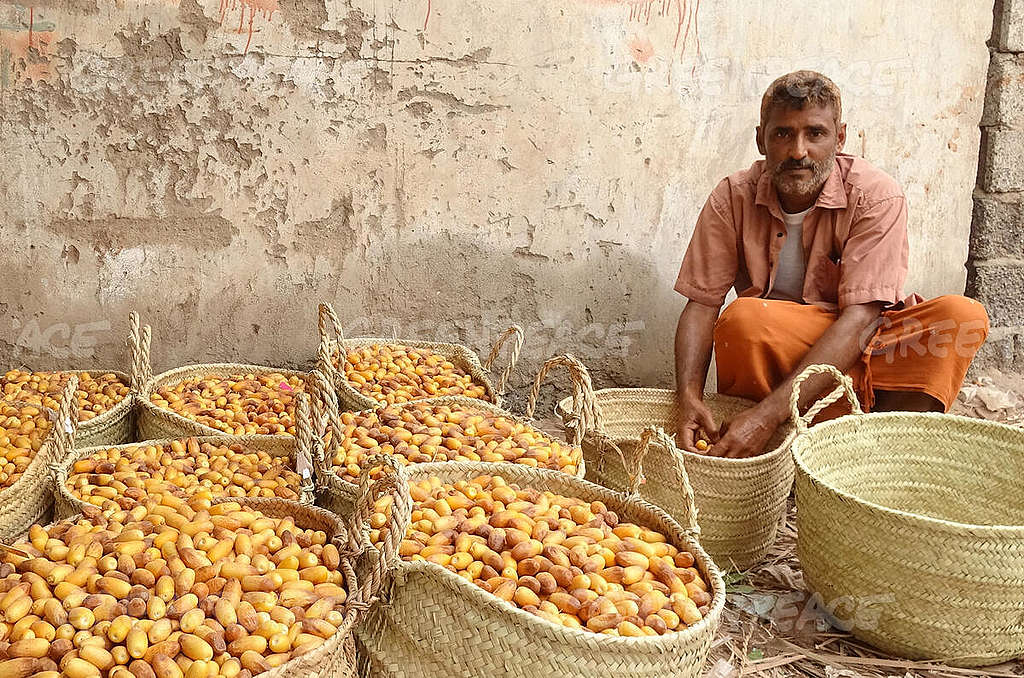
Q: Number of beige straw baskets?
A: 10